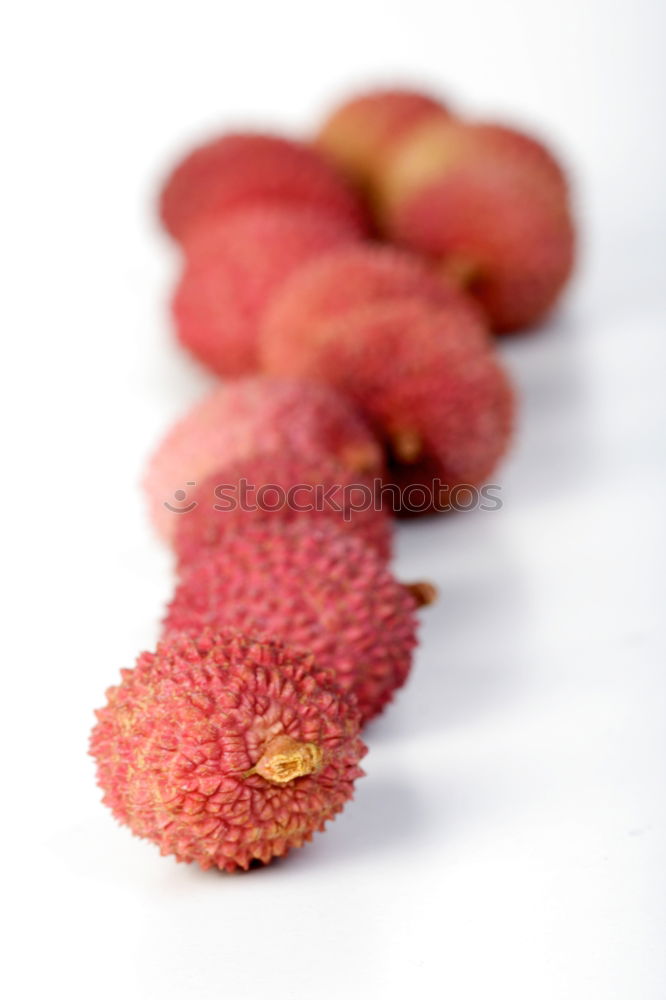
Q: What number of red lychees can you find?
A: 10